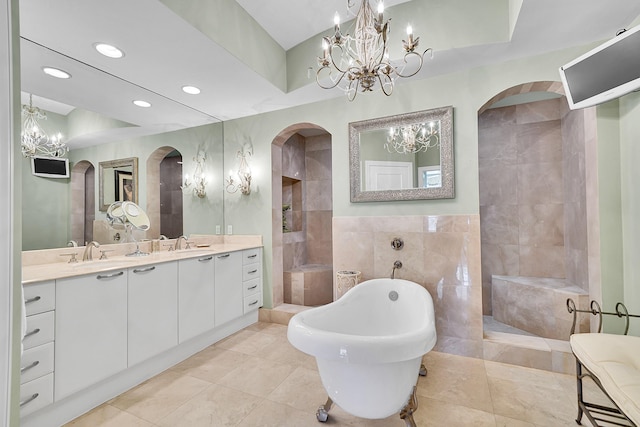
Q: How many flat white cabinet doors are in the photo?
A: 4